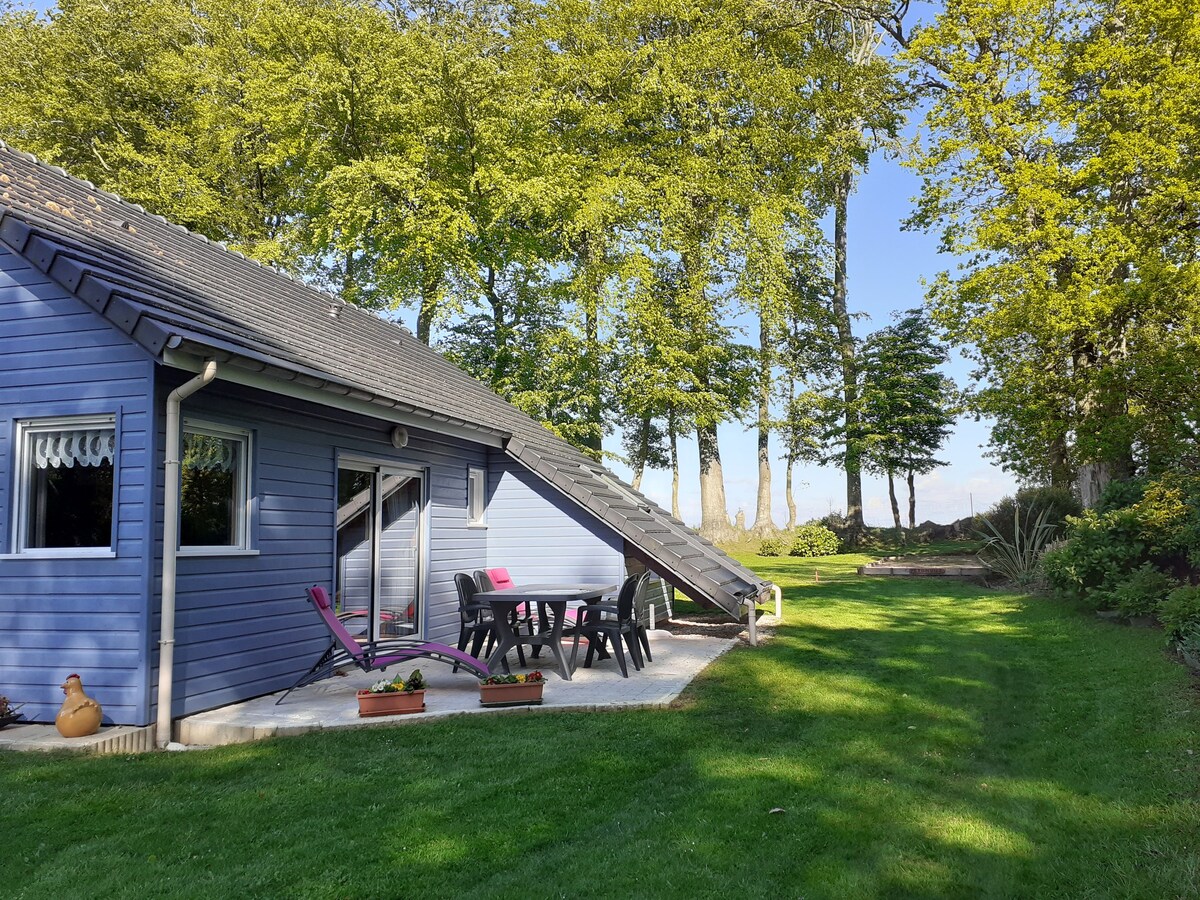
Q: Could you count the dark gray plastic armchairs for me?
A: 4